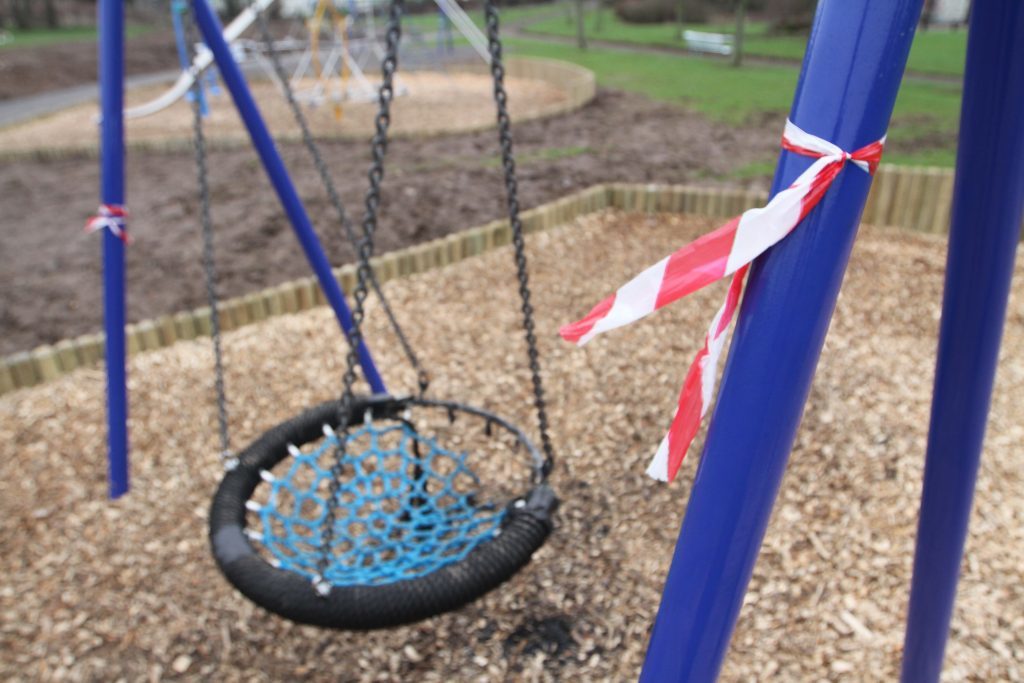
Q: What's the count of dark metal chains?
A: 4